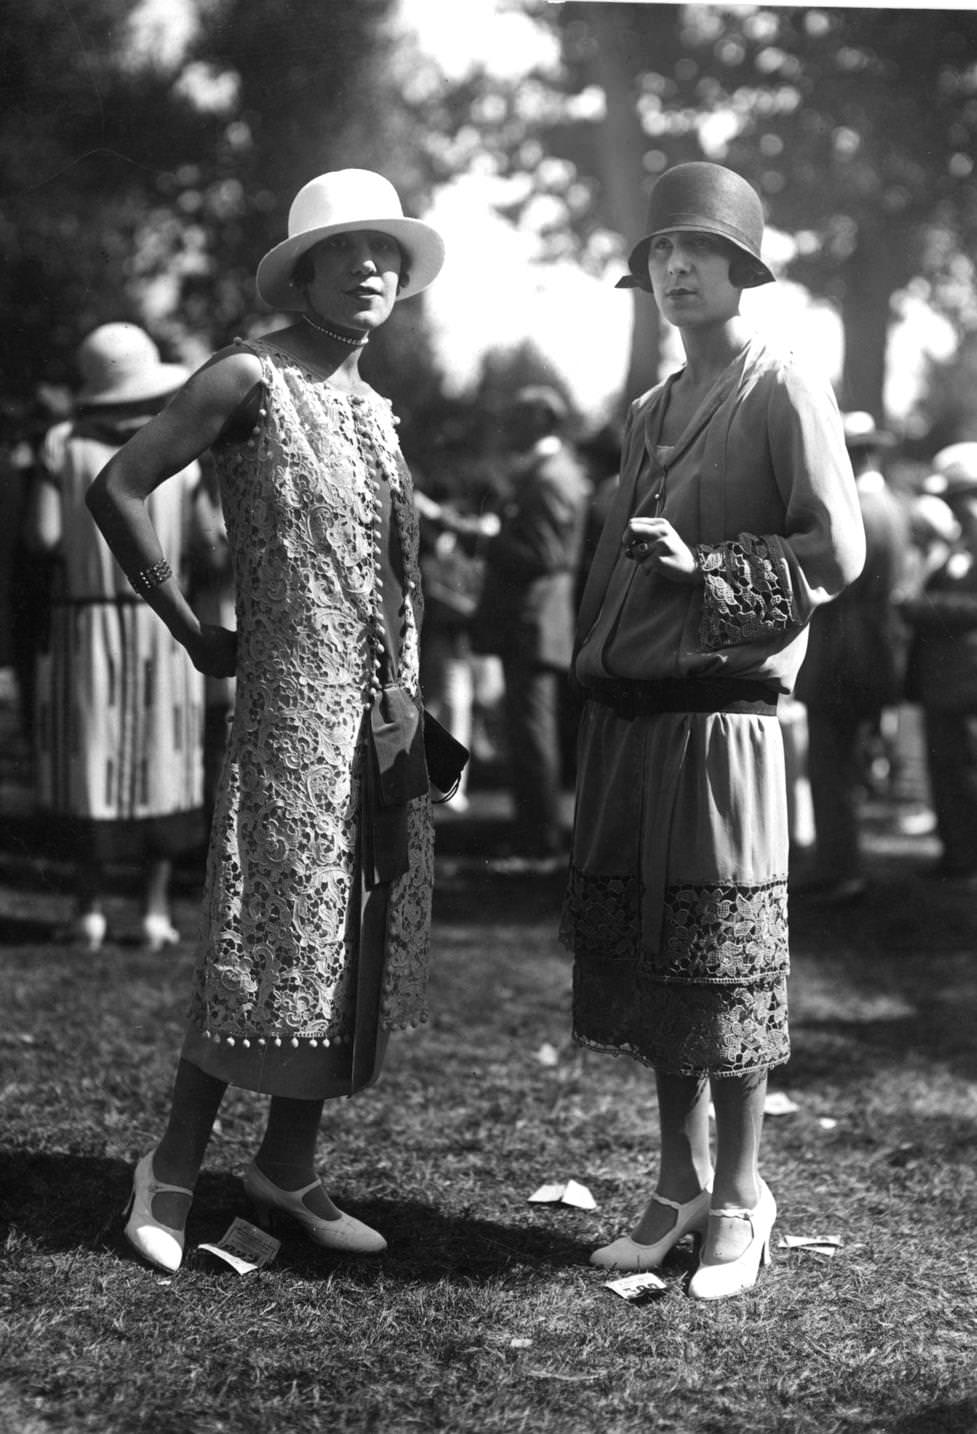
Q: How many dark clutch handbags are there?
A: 1